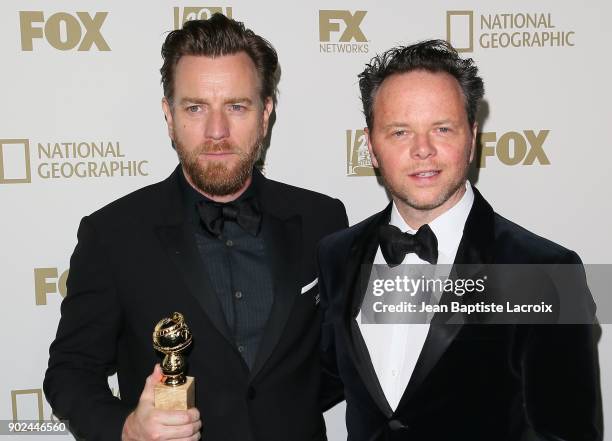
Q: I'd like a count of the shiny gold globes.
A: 1